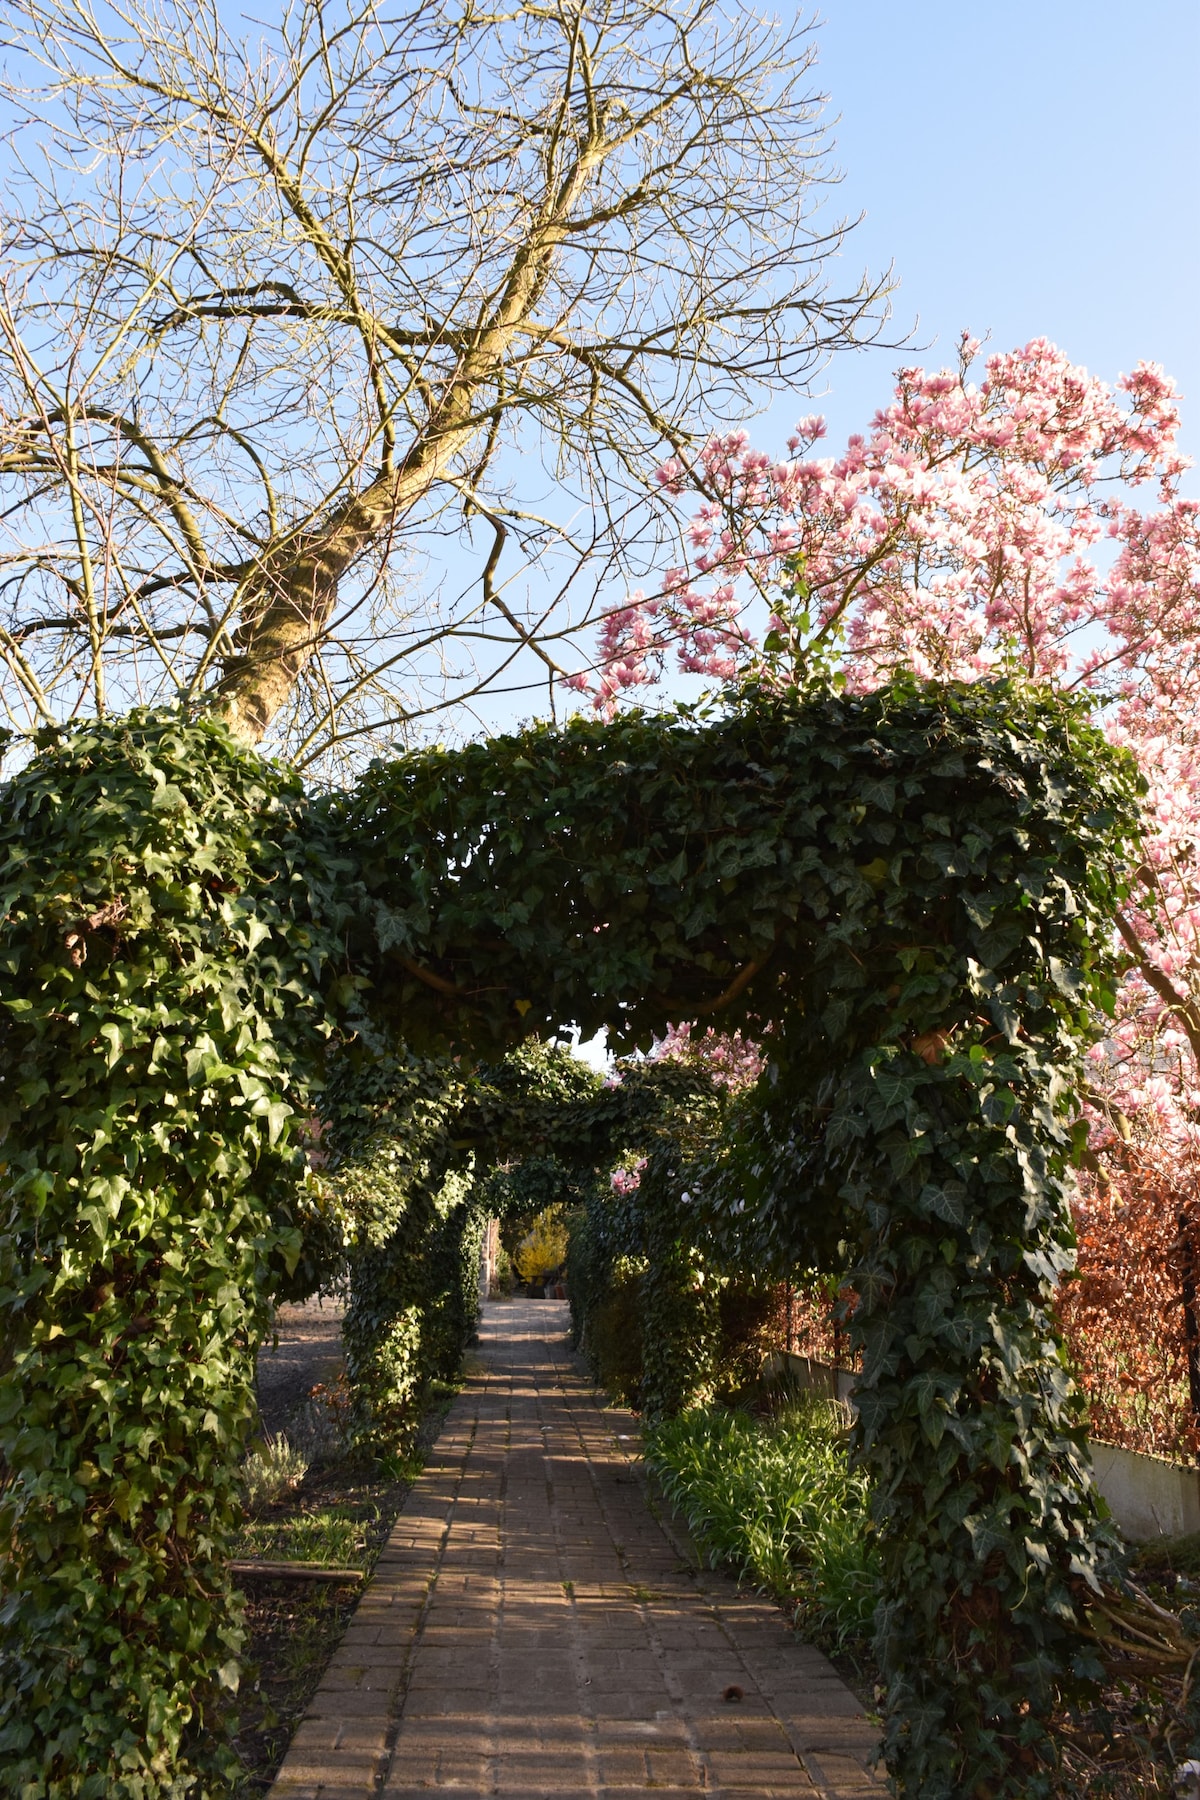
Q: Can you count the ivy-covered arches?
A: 3